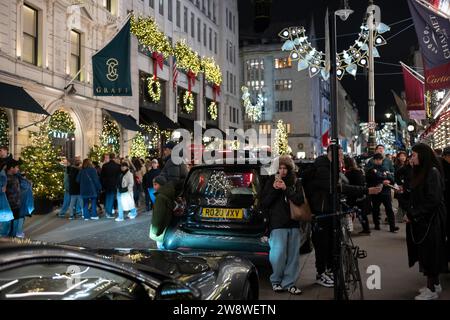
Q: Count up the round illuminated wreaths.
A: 3